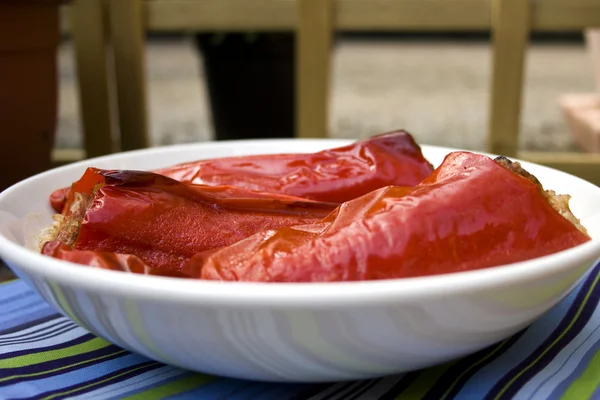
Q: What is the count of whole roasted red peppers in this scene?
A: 3